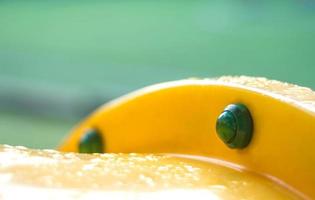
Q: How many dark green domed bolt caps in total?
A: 2